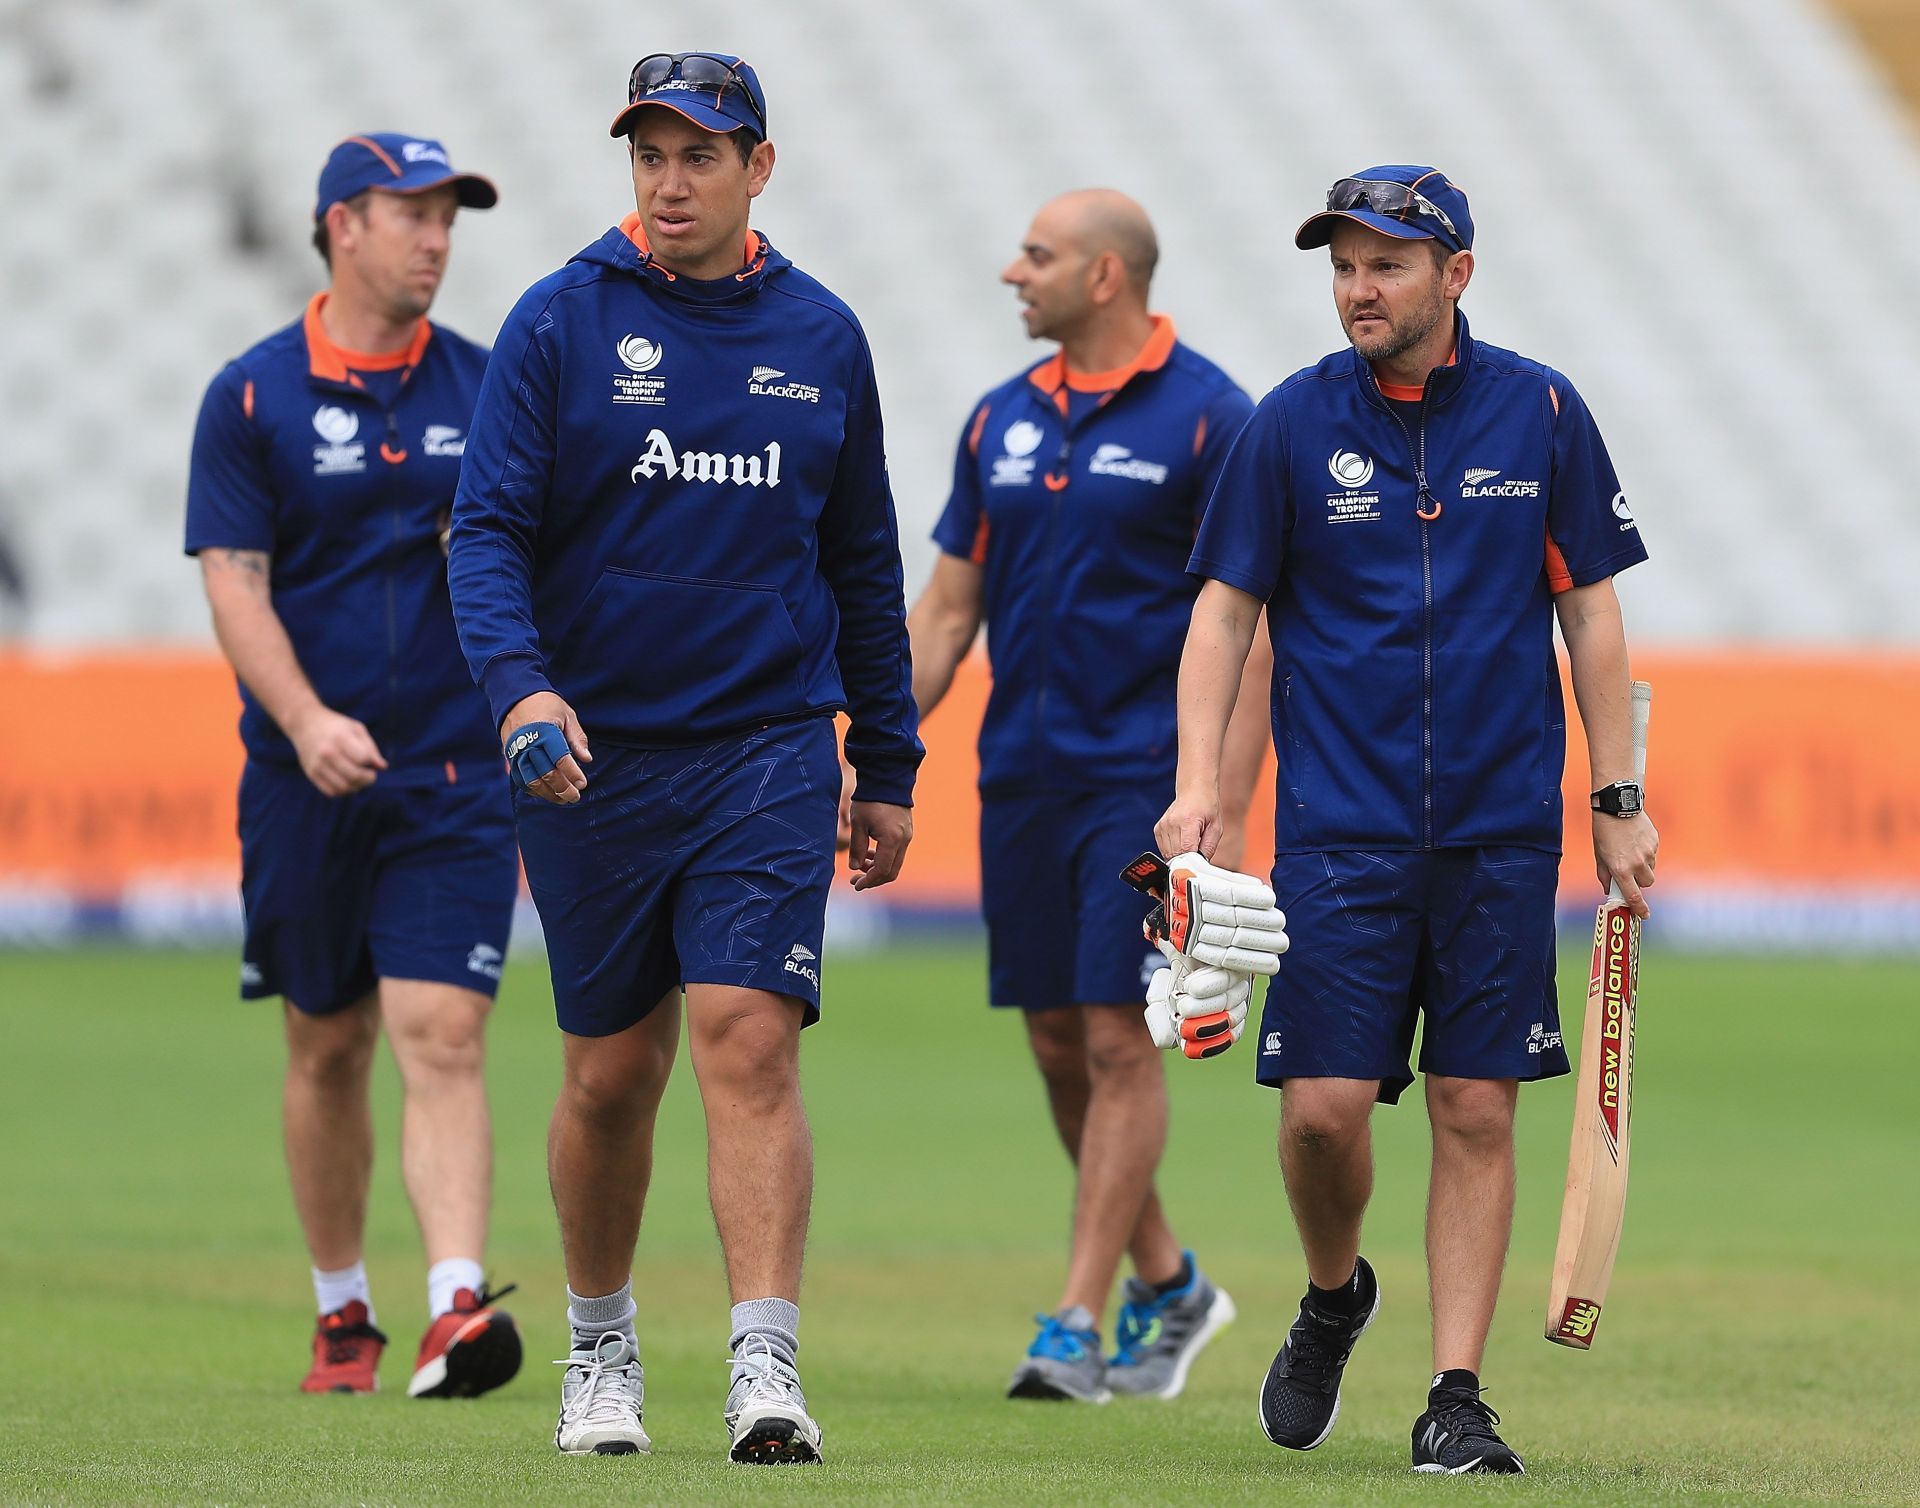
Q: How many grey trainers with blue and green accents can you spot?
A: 2